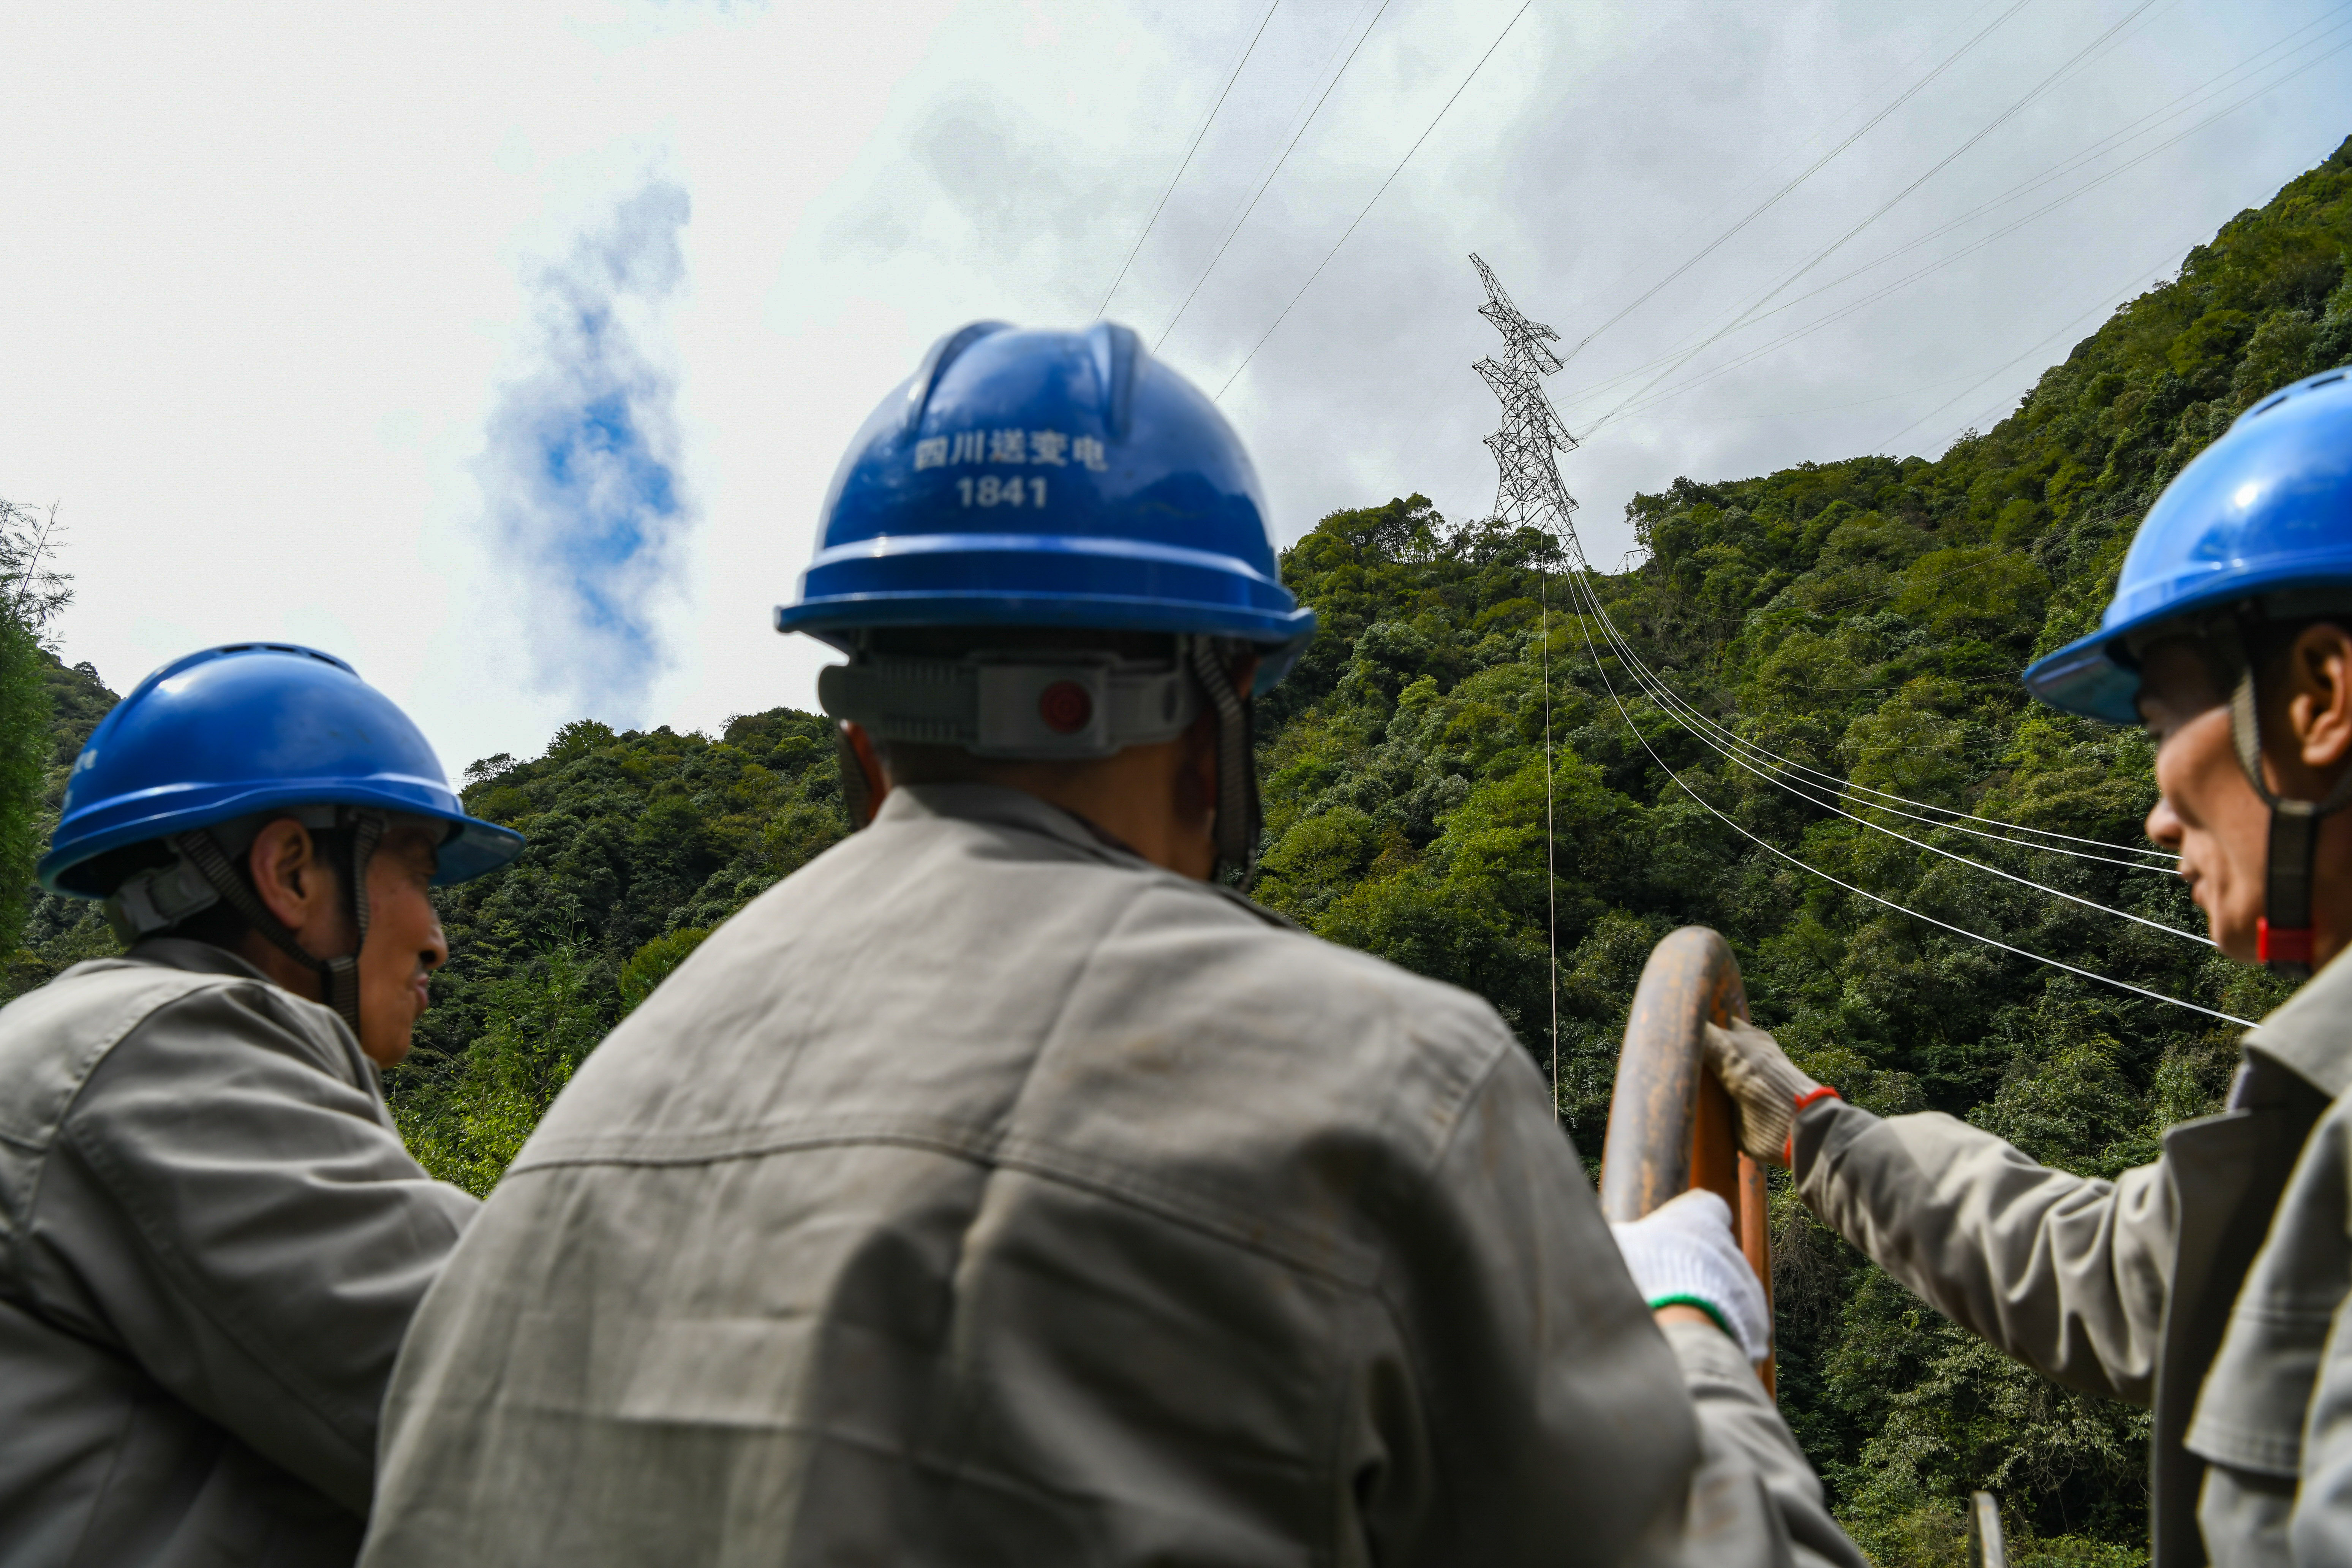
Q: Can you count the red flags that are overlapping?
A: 0